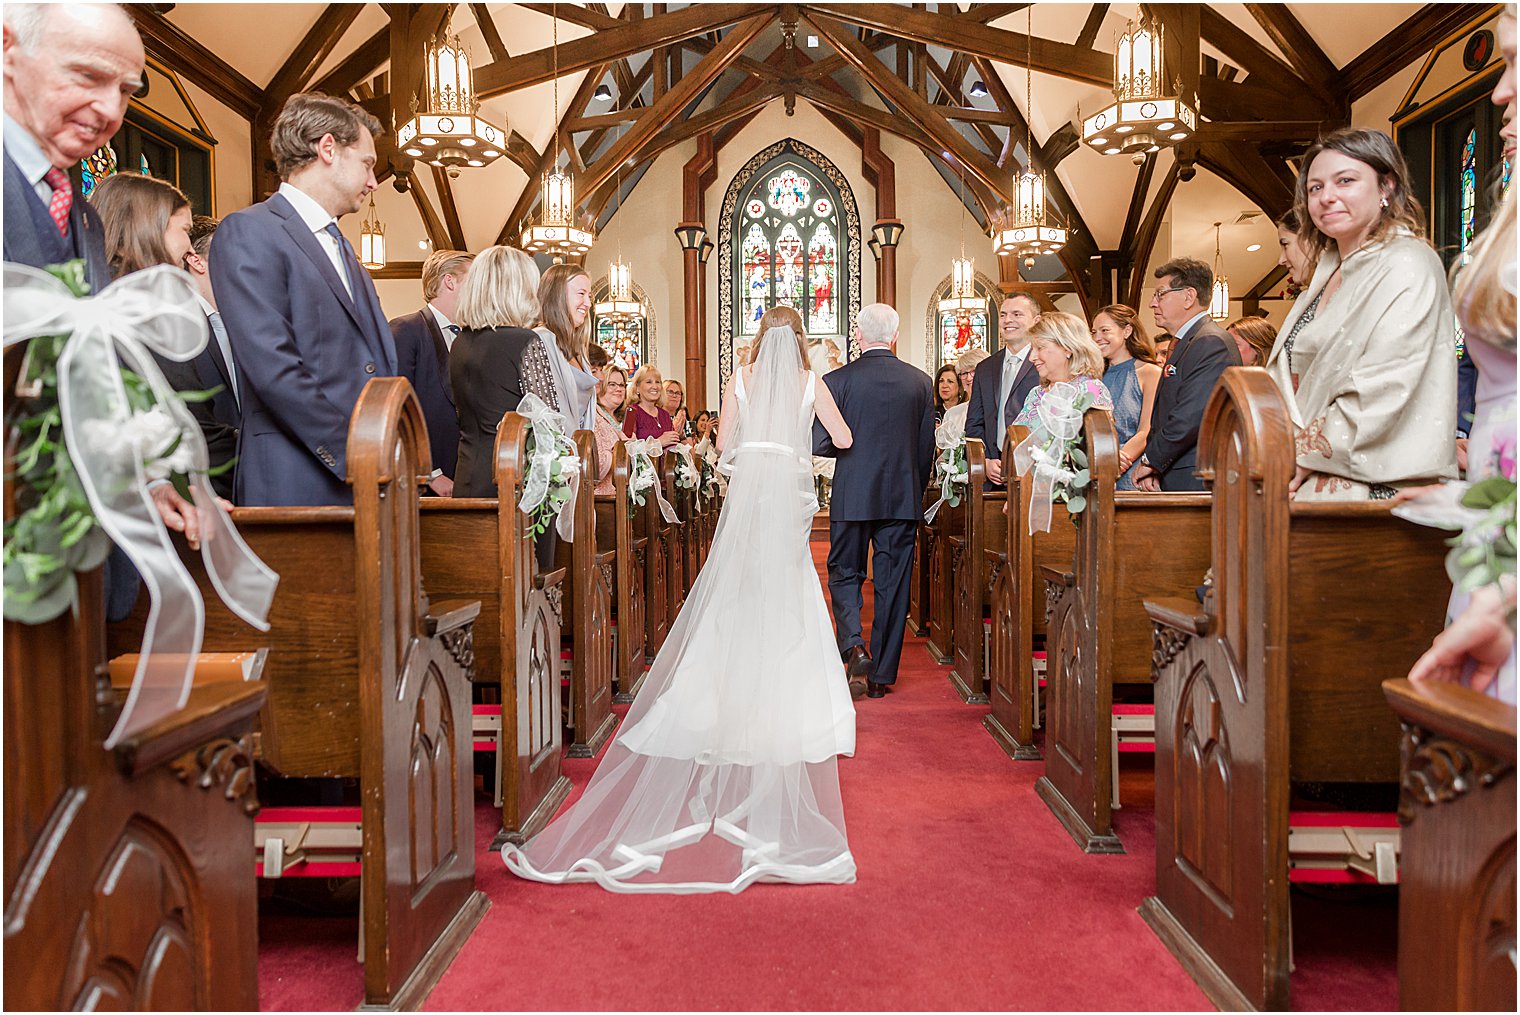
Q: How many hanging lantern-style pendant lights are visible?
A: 8